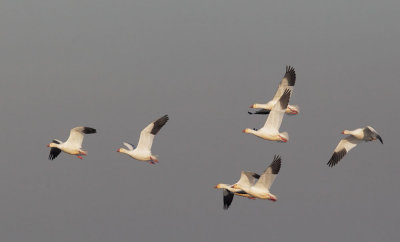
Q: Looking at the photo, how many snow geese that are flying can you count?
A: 7